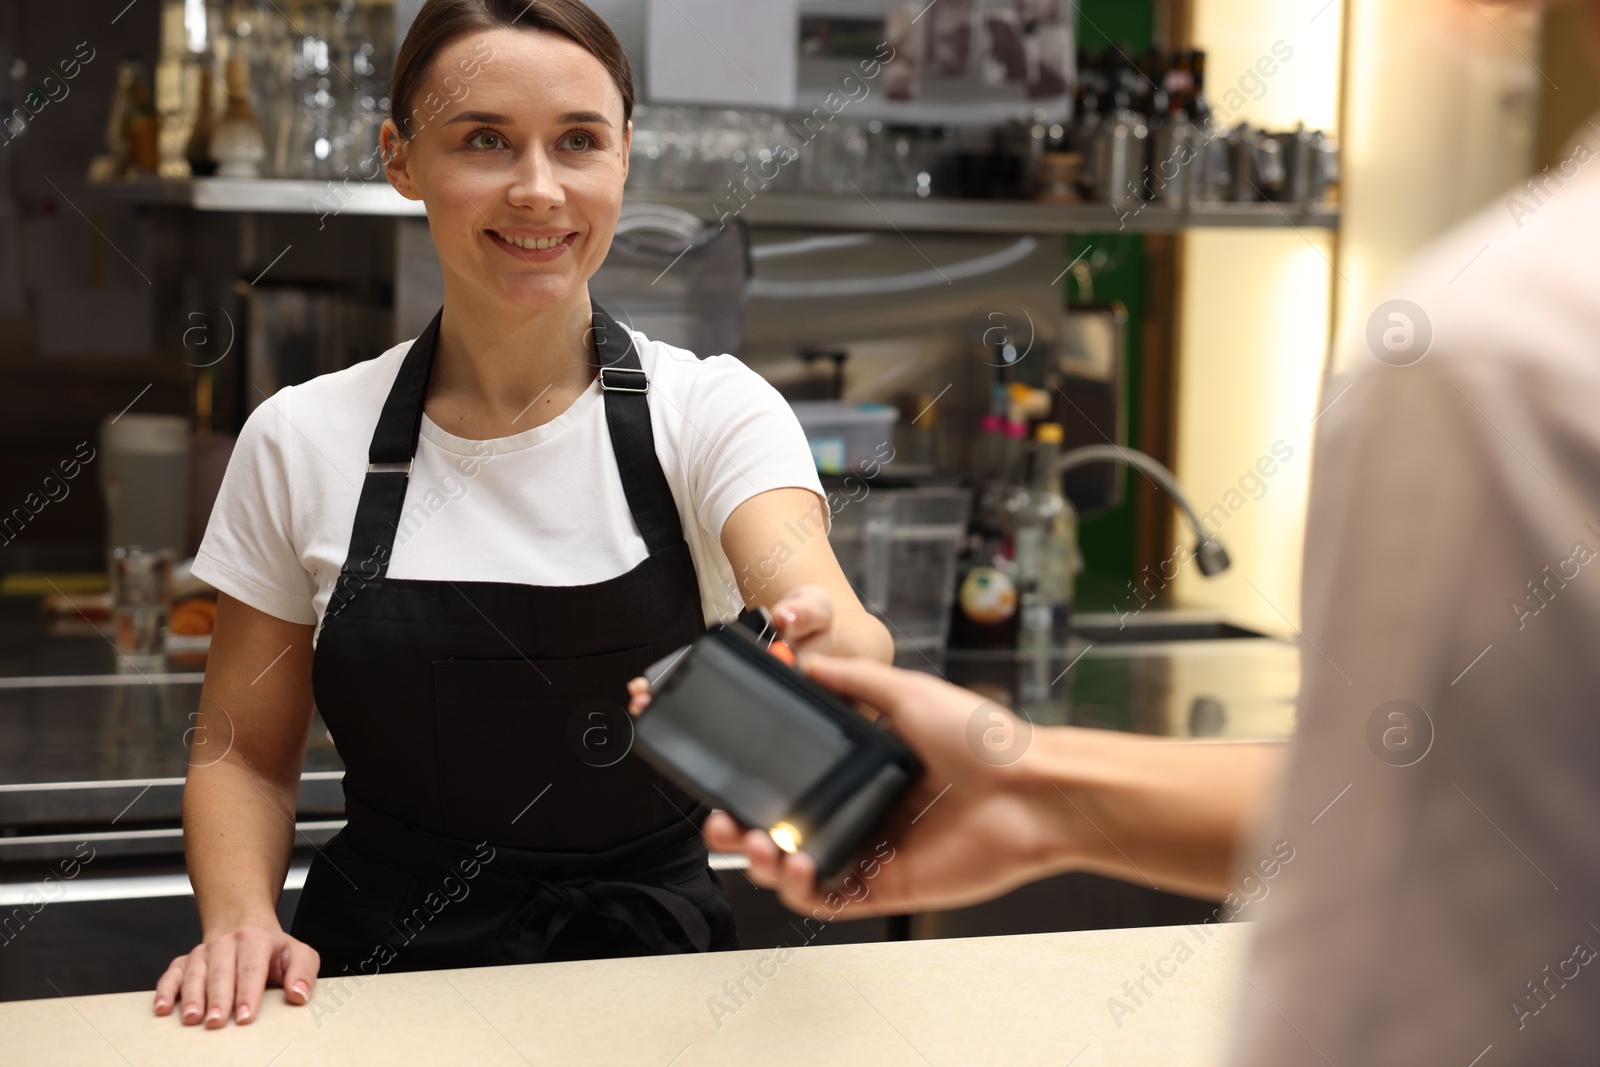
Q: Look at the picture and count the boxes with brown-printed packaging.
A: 0